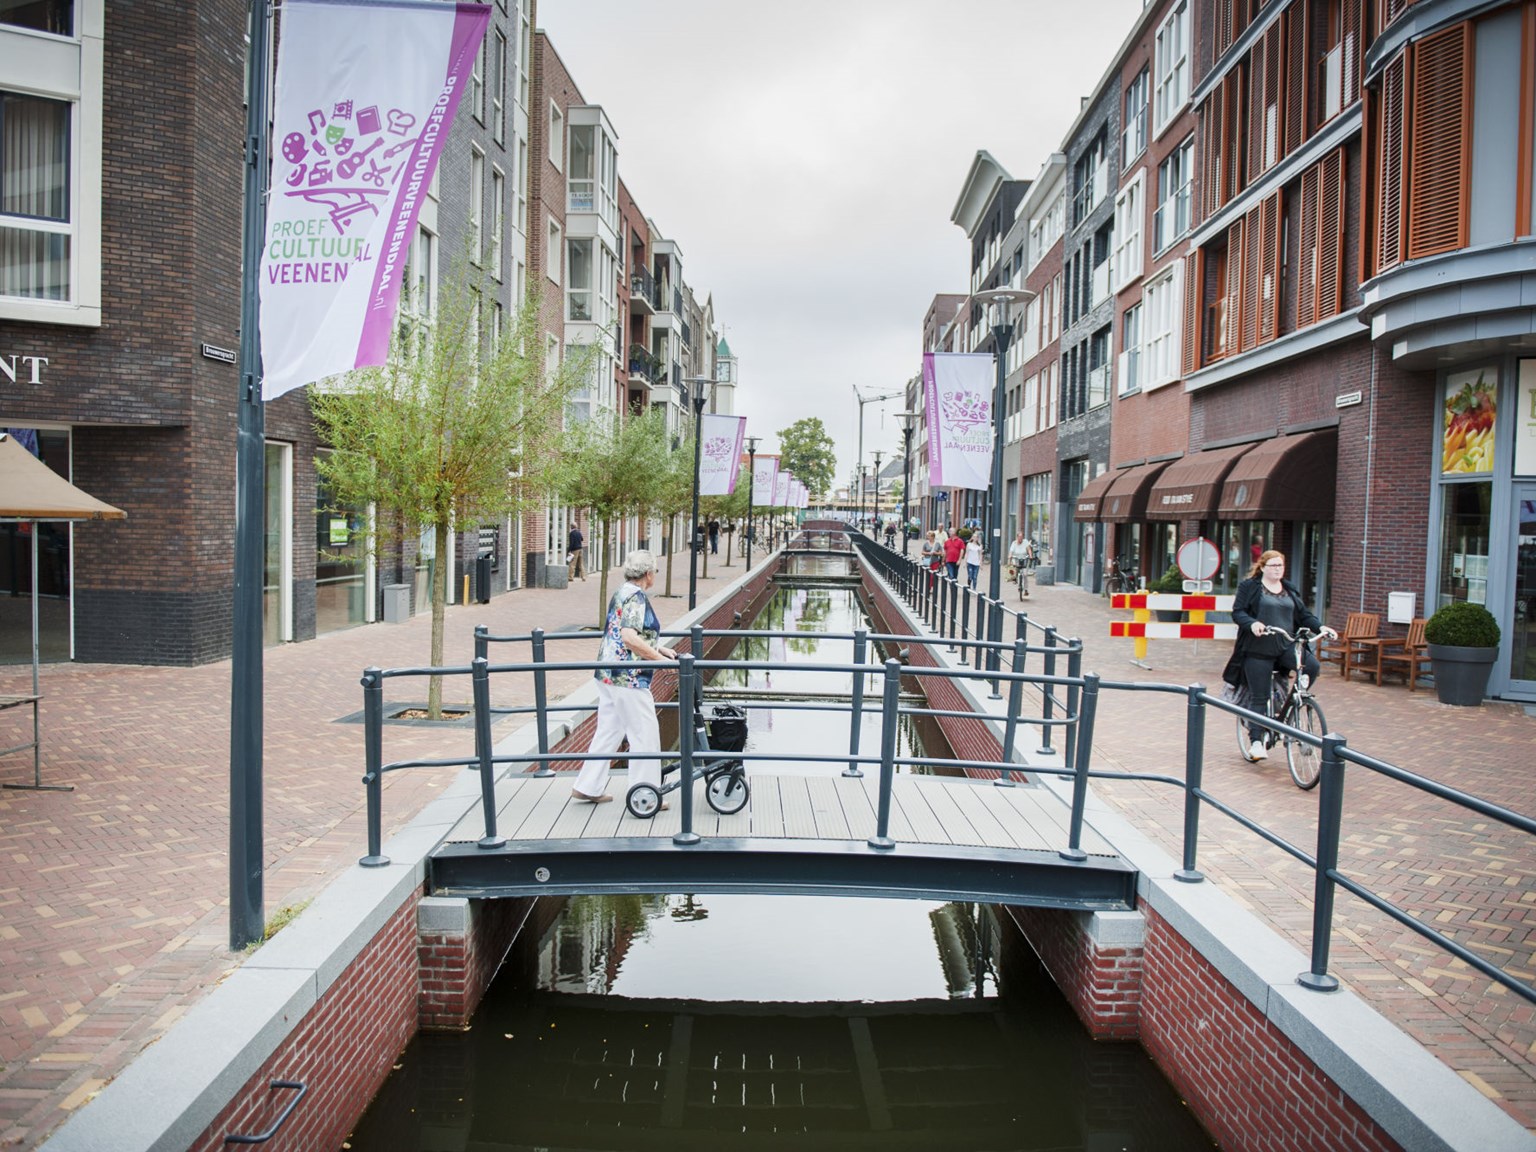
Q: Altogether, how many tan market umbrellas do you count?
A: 1